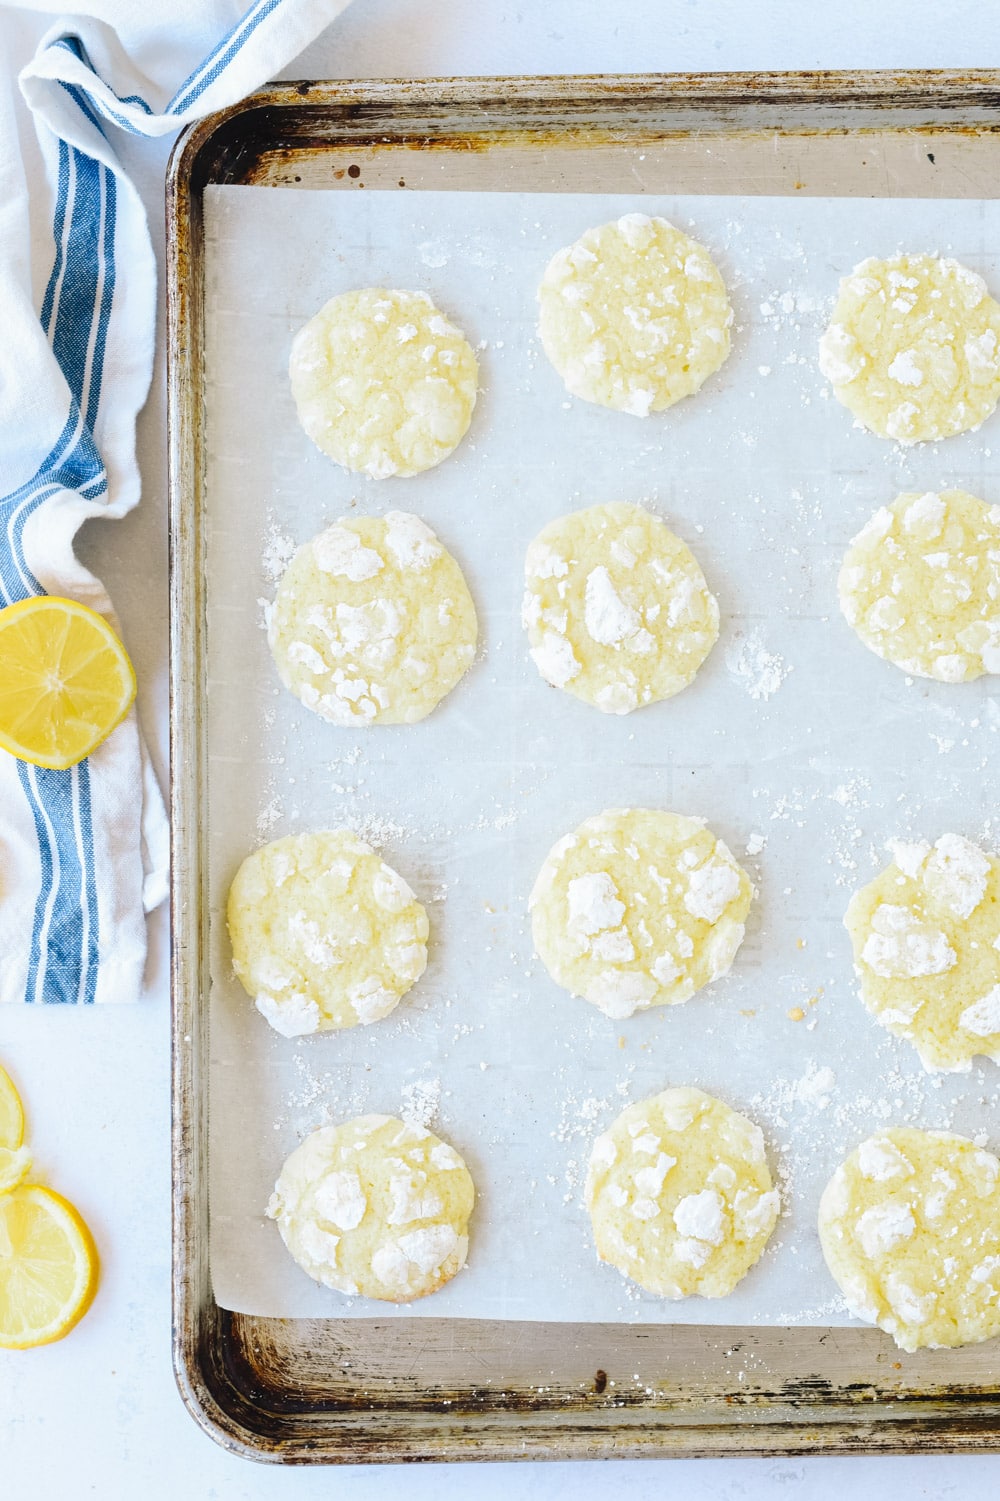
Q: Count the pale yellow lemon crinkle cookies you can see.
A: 12